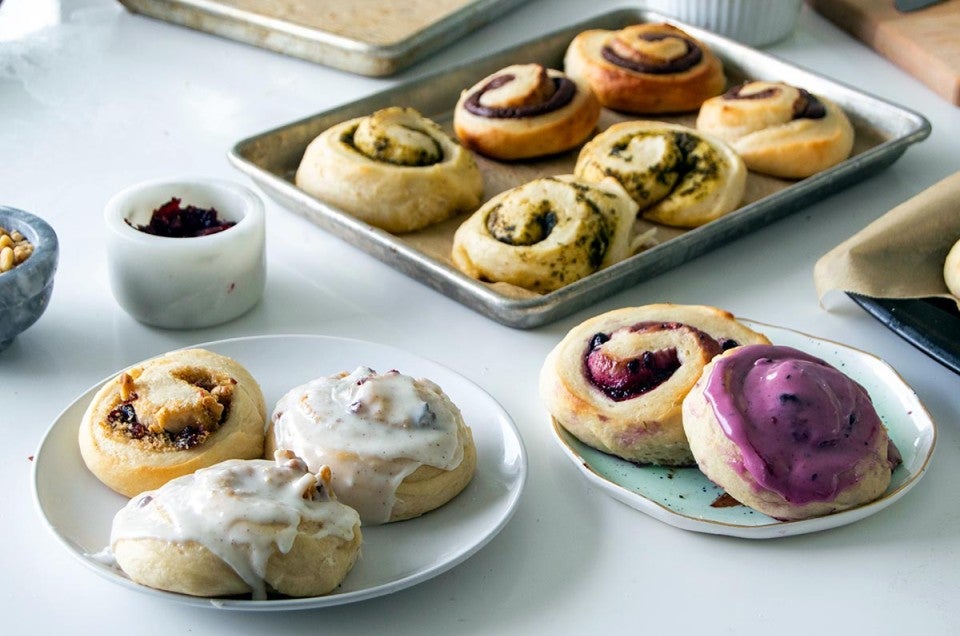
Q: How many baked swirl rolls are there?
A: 11